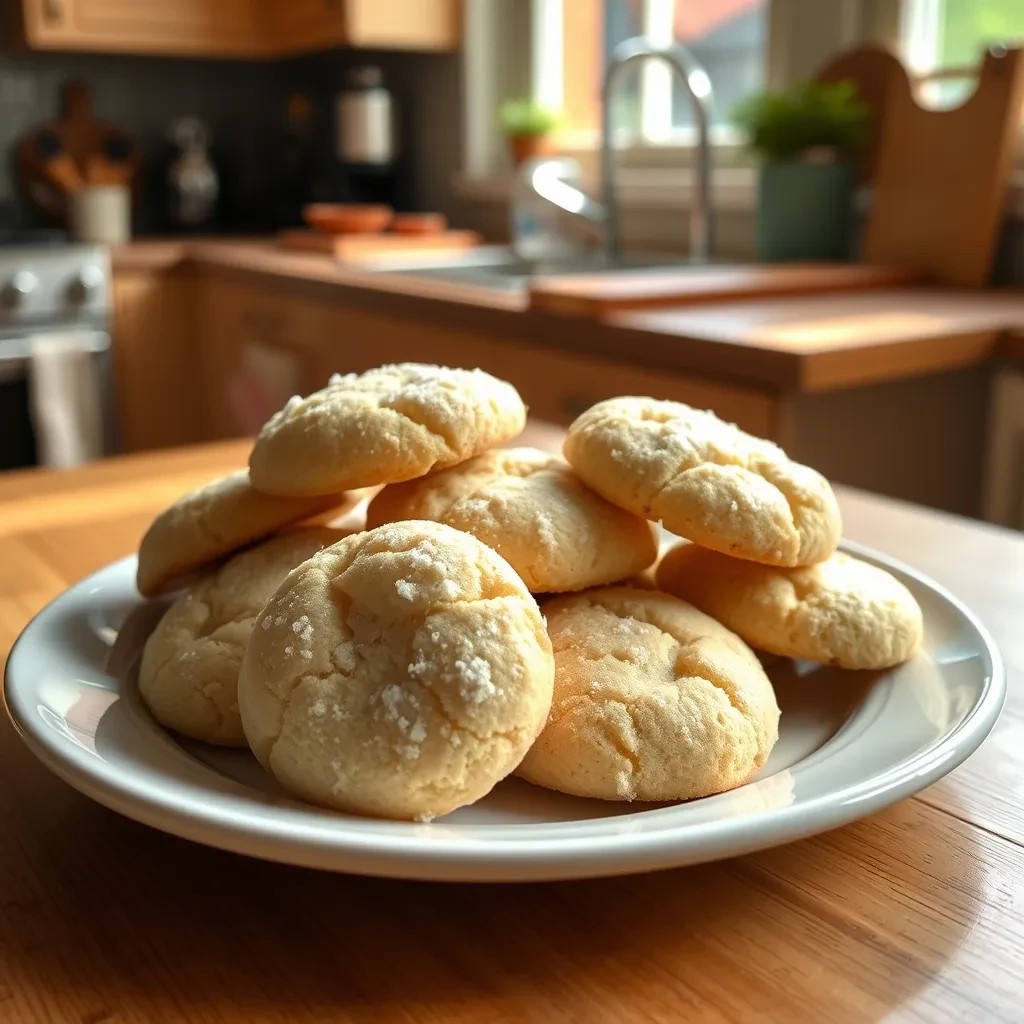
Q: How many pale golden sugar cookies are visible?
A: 8